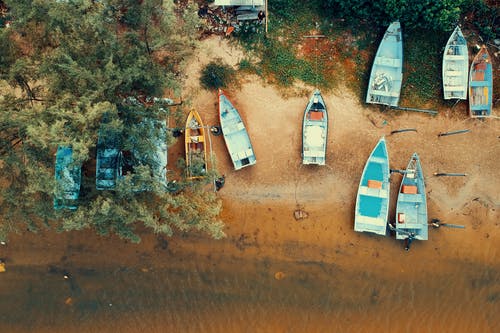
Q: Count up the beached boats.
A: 11